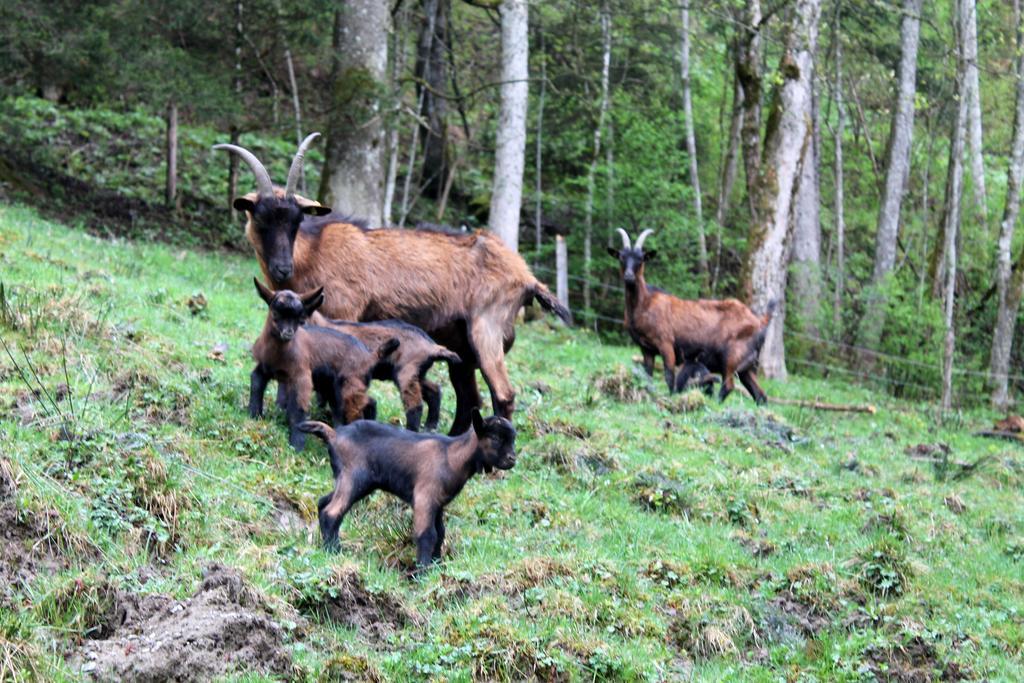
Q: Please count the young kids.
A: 4